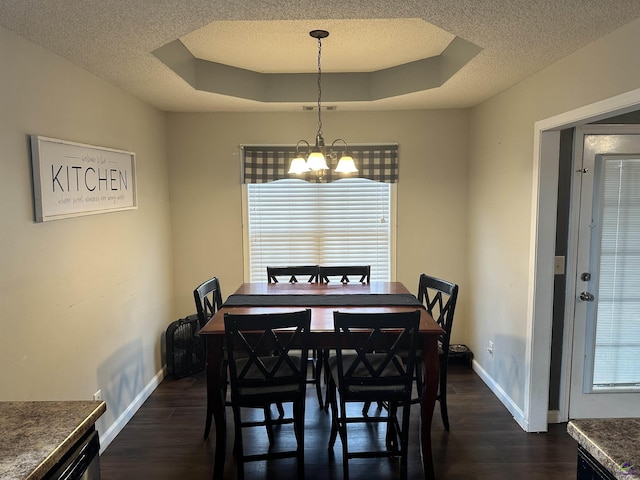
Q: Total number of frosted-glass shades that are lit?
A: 3